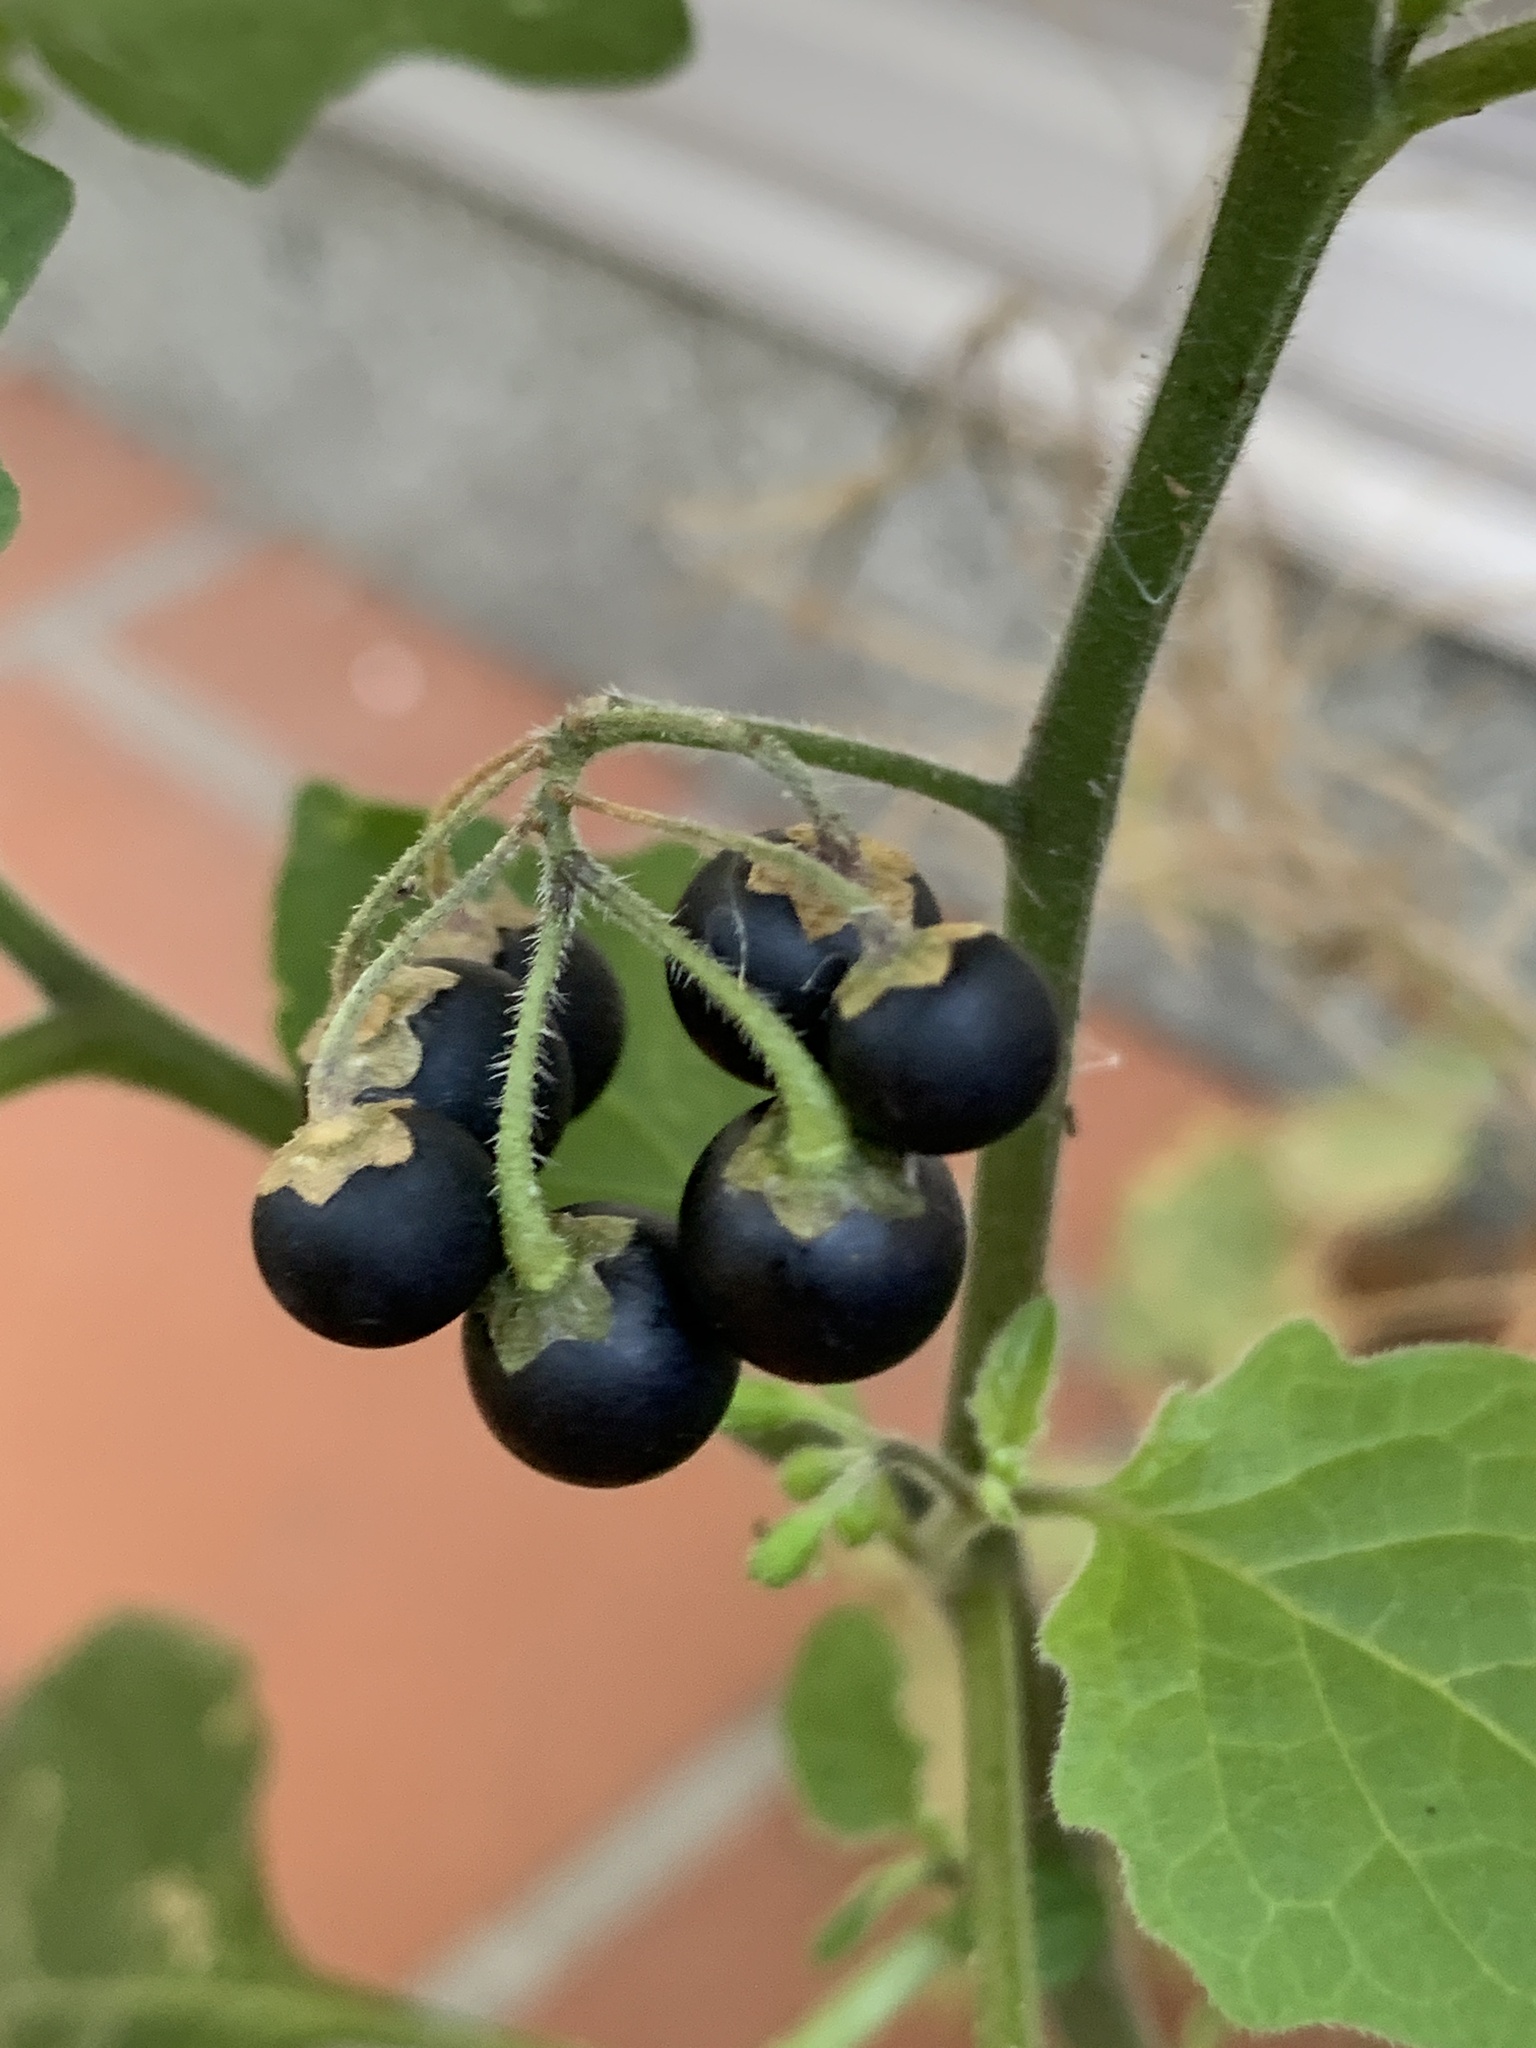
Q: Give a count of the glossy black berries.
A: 7